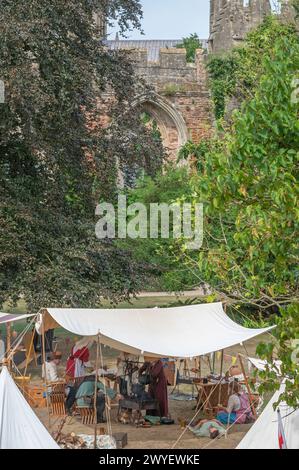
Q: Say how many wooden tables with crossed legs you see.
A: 1